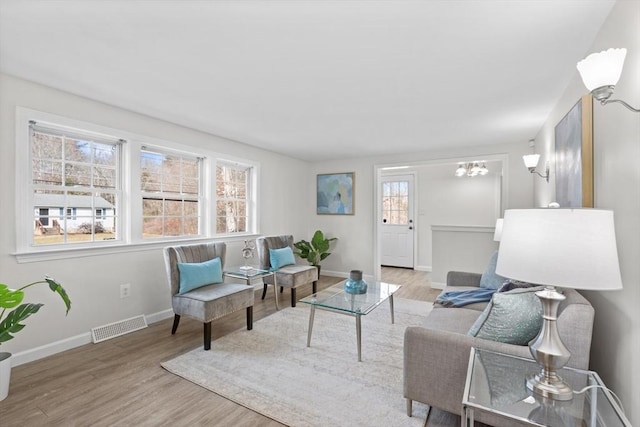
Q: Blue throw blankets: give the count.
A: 1